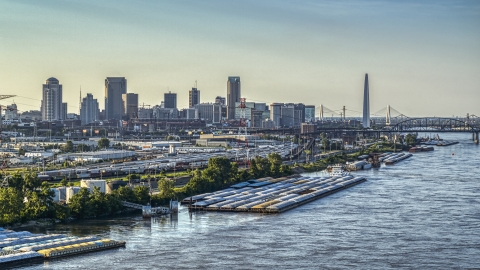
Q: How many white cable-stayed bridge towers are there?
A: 2